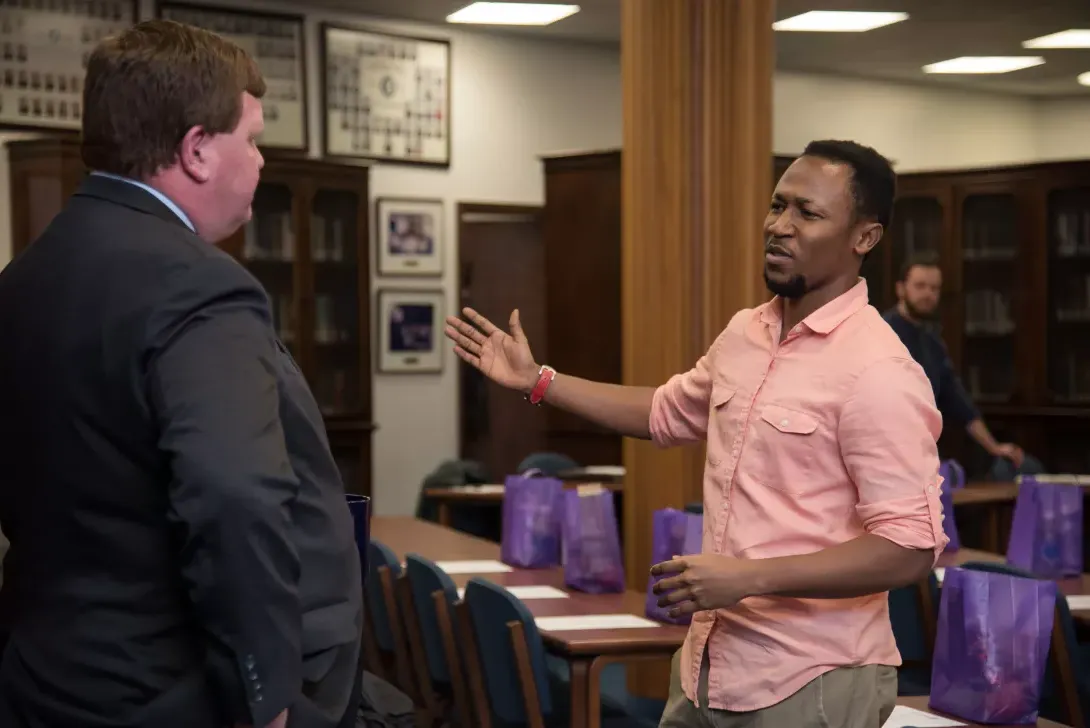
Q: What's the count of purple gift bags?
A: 6